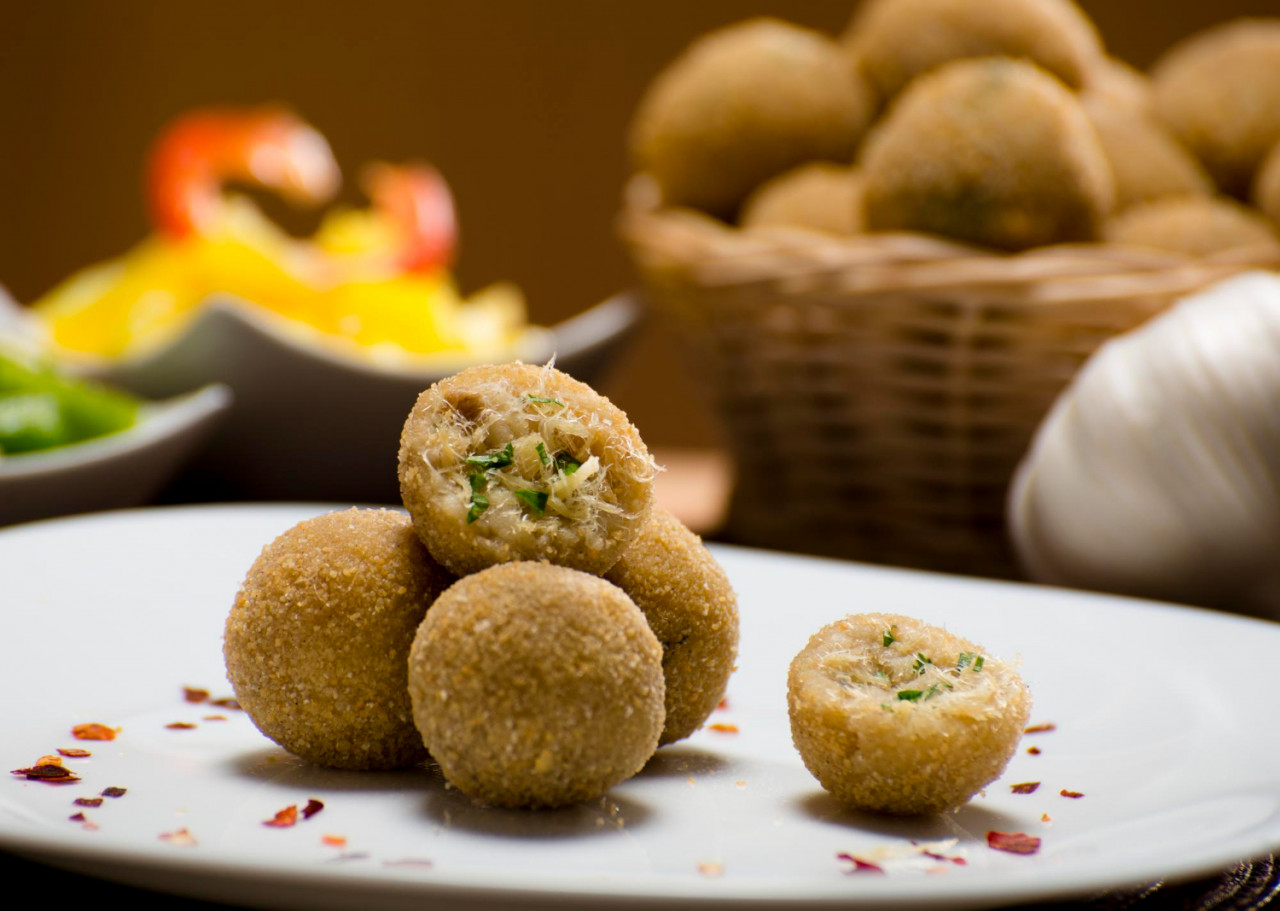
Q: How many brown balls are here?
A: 13